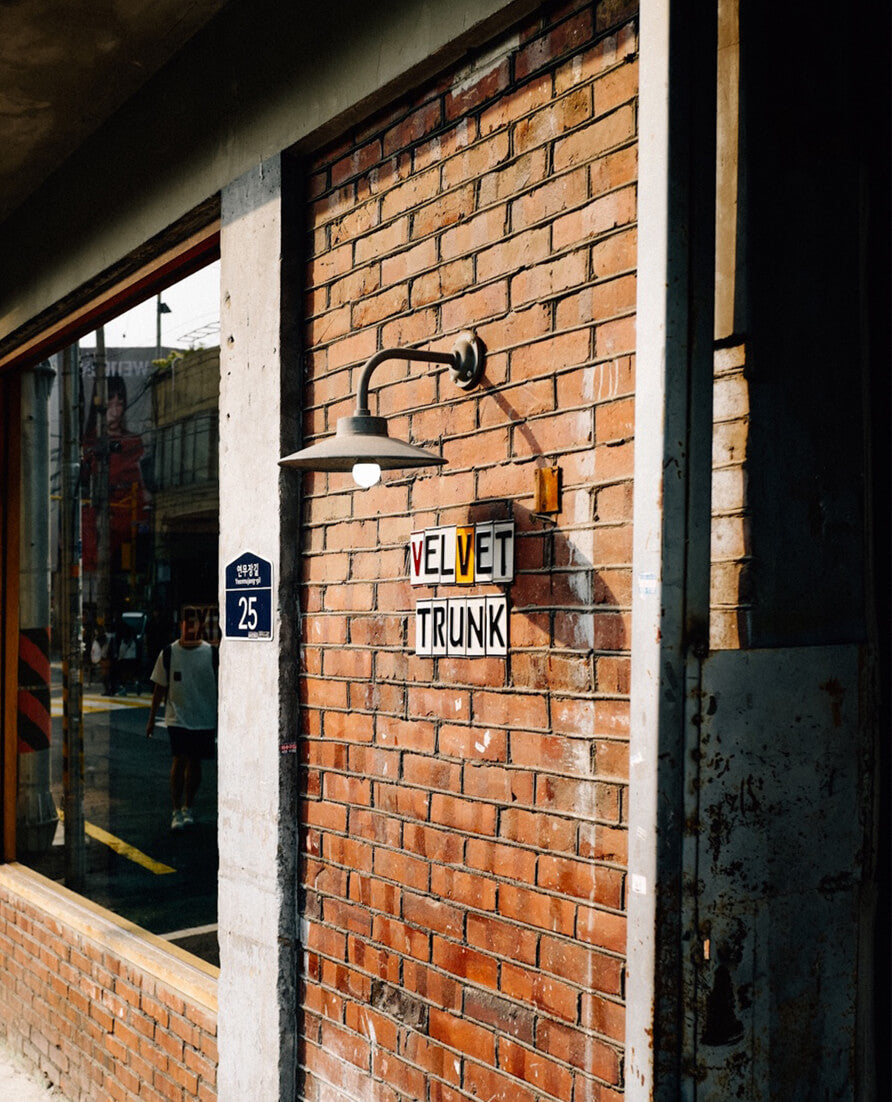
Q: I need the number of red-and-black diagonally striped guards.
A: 1